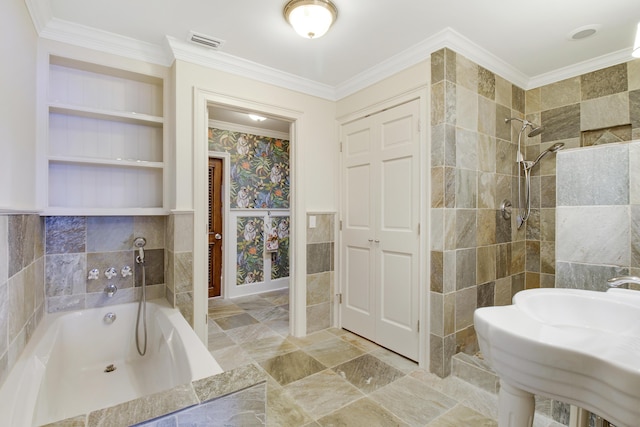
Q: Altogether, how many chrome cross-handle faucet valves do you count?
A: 3